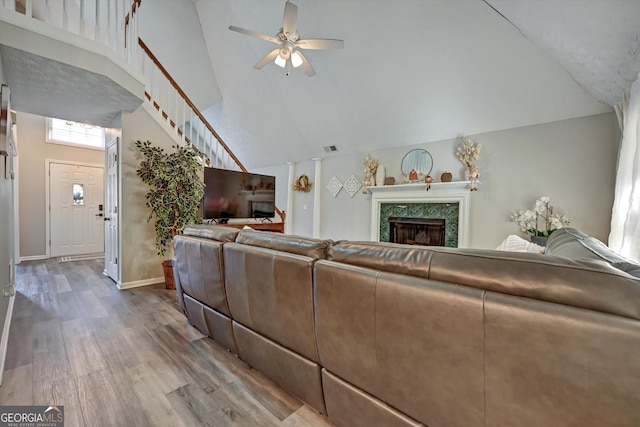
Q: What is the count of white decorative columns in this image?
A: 2